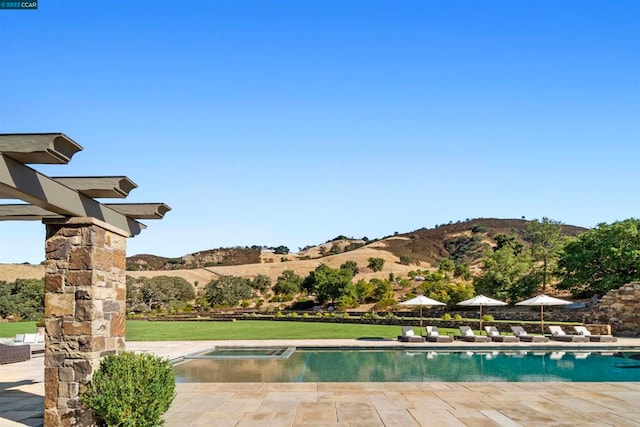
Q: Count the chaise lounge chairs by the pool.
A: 7